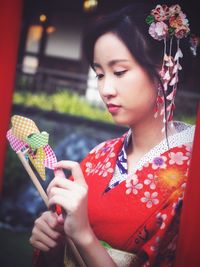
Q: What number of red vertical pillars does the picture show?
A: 2